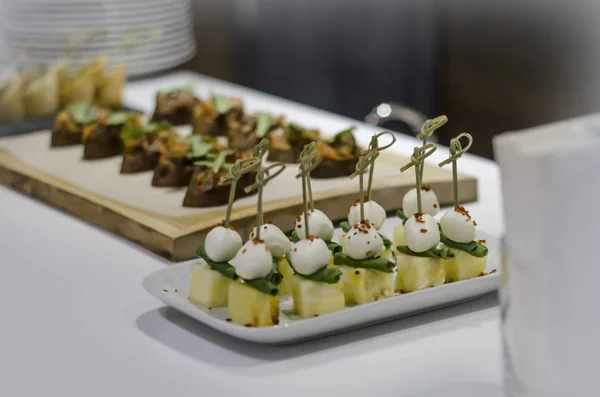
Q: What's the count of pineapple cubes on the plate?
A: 10